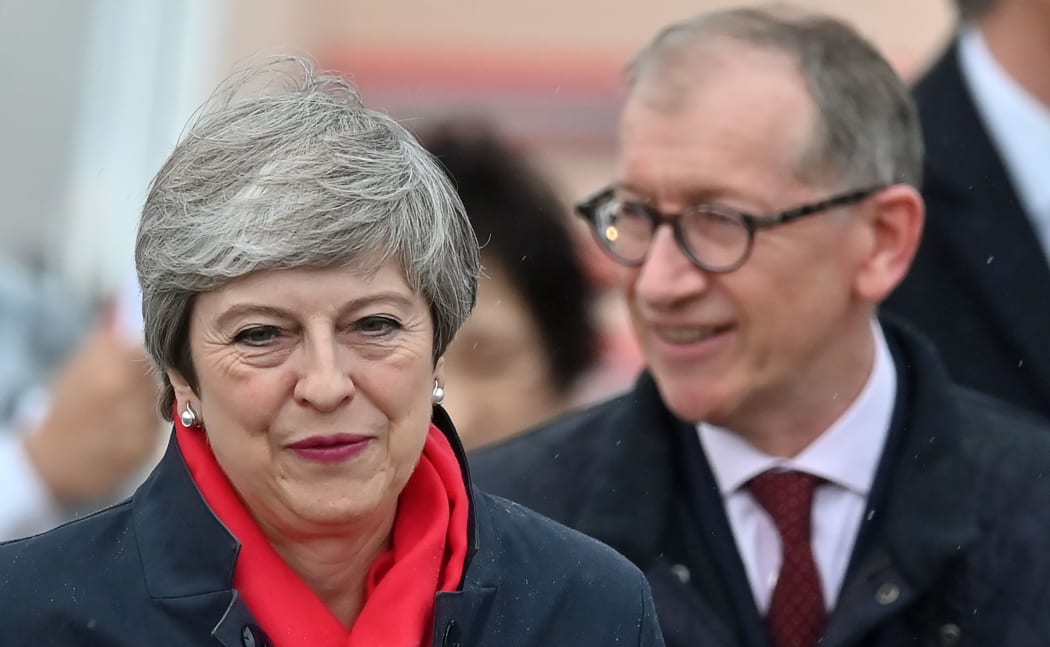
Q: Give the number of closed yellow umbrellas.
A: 0